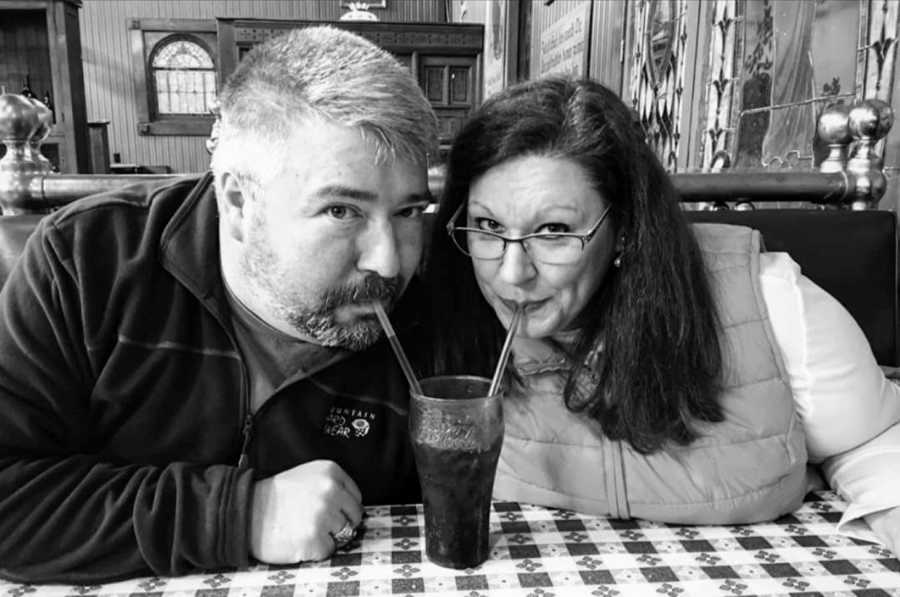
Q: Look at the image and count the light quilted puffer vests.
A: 1